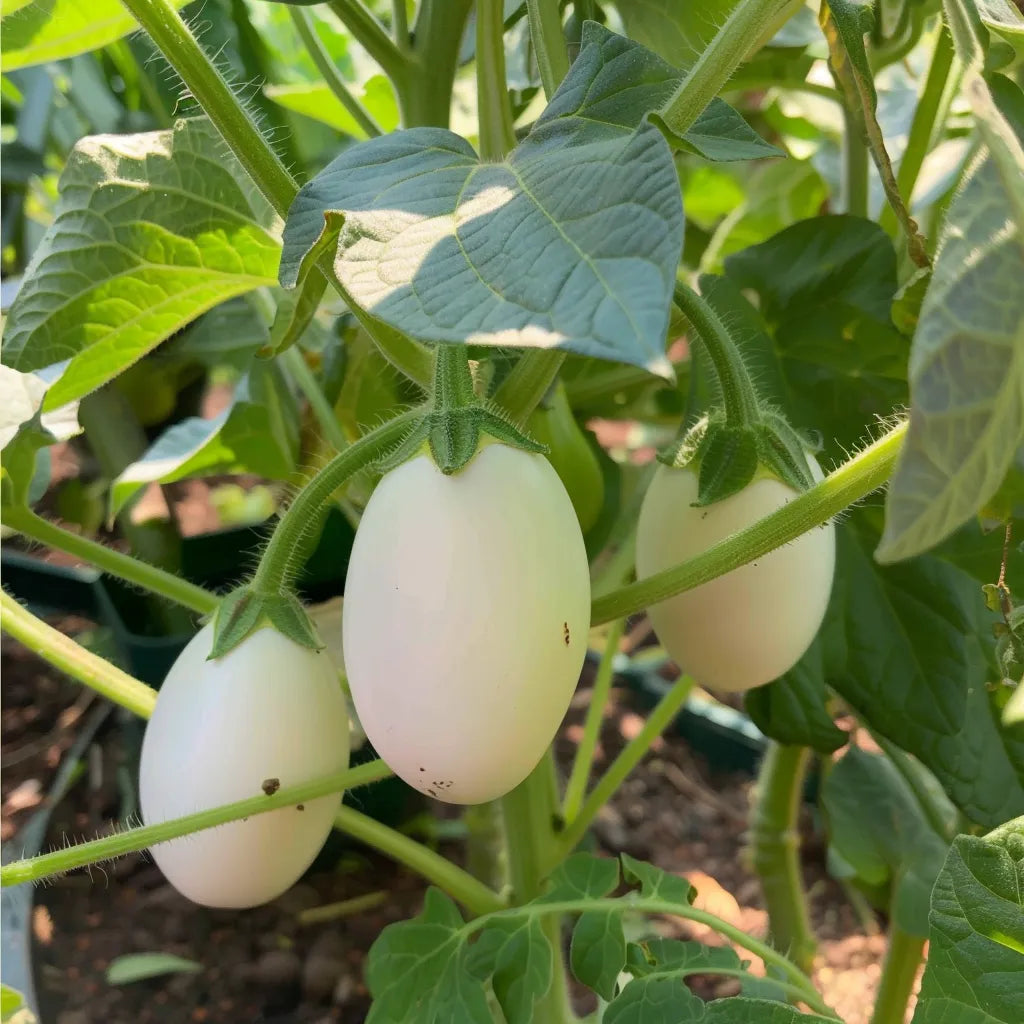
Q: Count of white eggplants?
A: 3